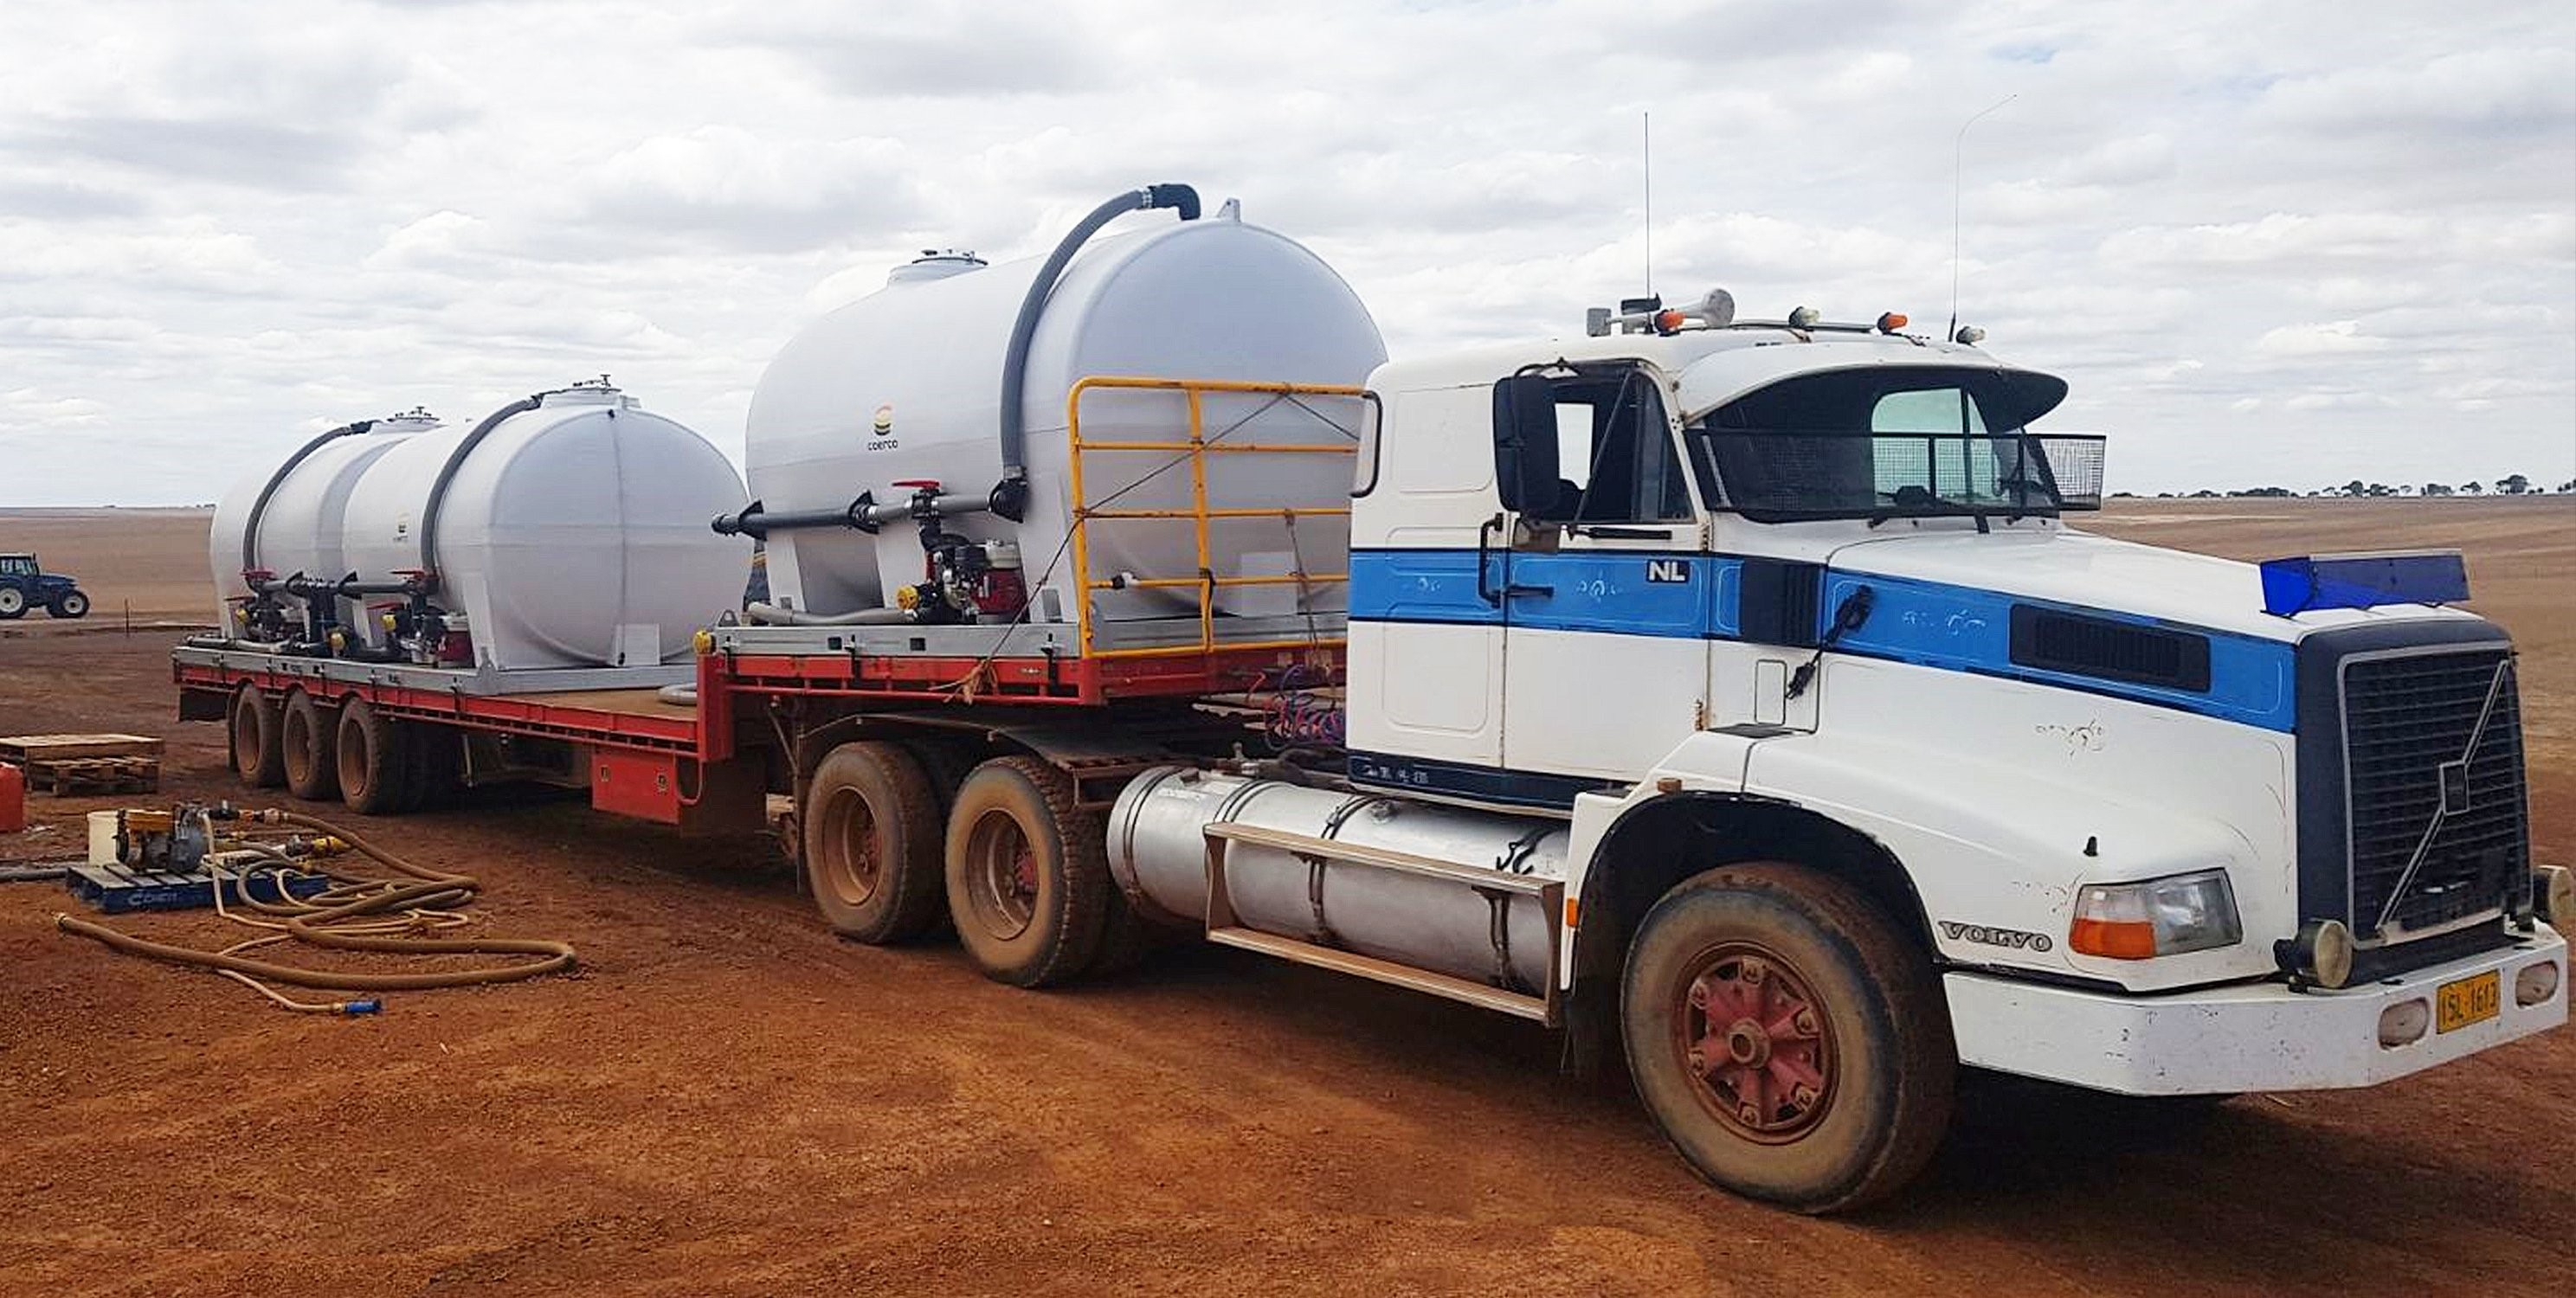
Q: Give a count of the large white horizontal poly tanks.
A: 3